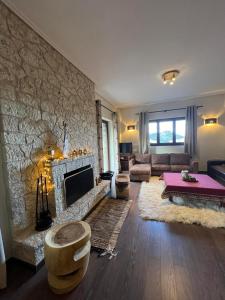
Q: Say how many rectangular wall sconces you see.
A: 2